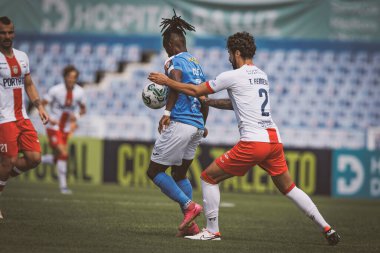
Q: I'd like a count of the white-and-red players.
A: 3